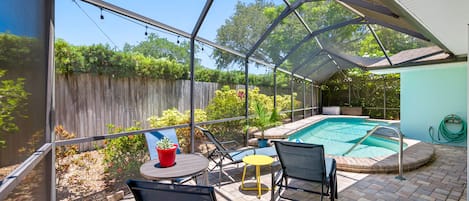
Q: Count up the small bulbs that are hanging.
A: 4